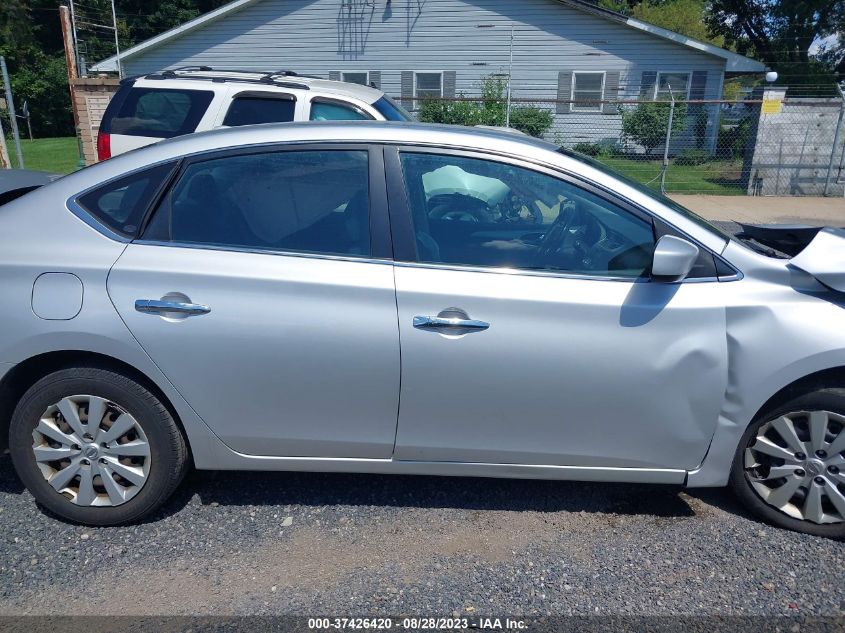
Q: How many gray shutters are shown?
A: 8